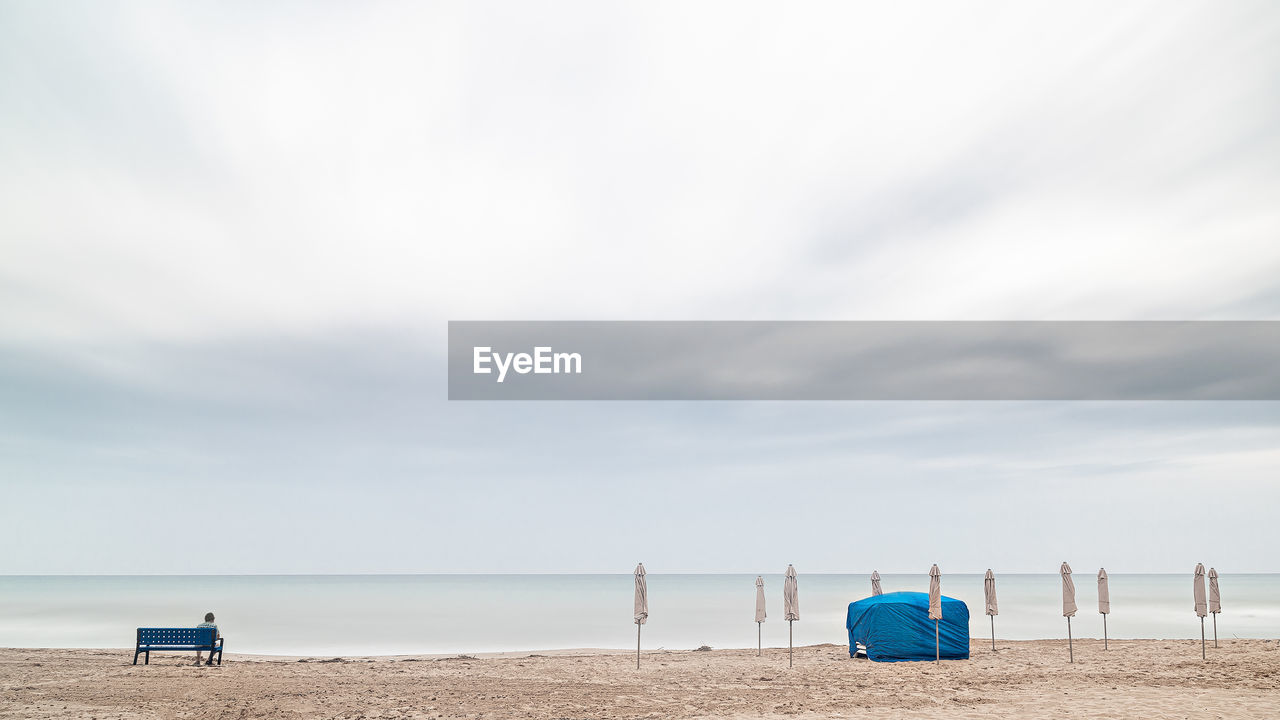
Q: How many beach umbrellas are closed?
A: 10